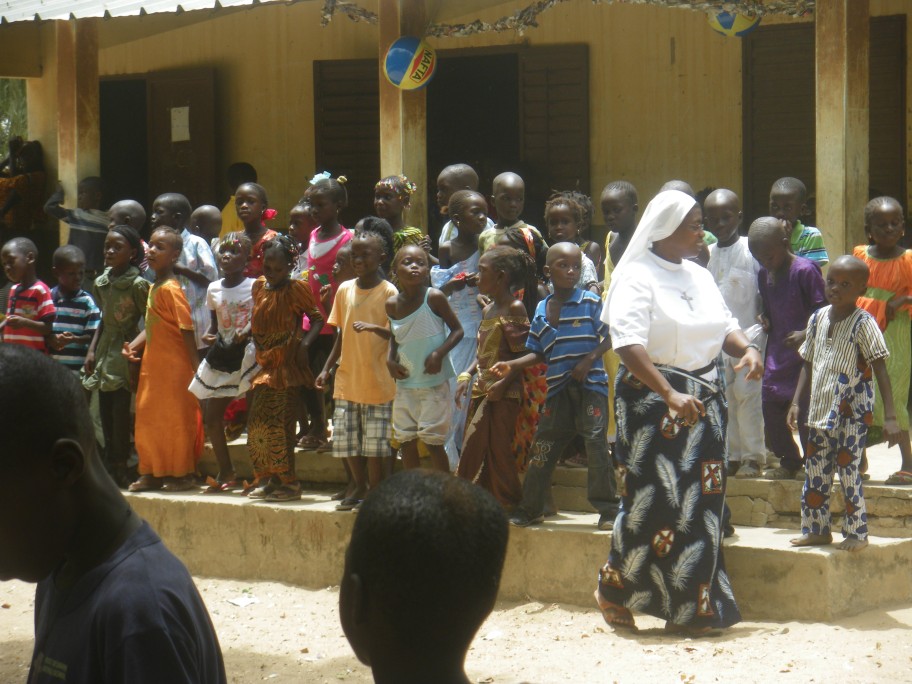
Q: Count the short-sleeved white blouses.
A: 1